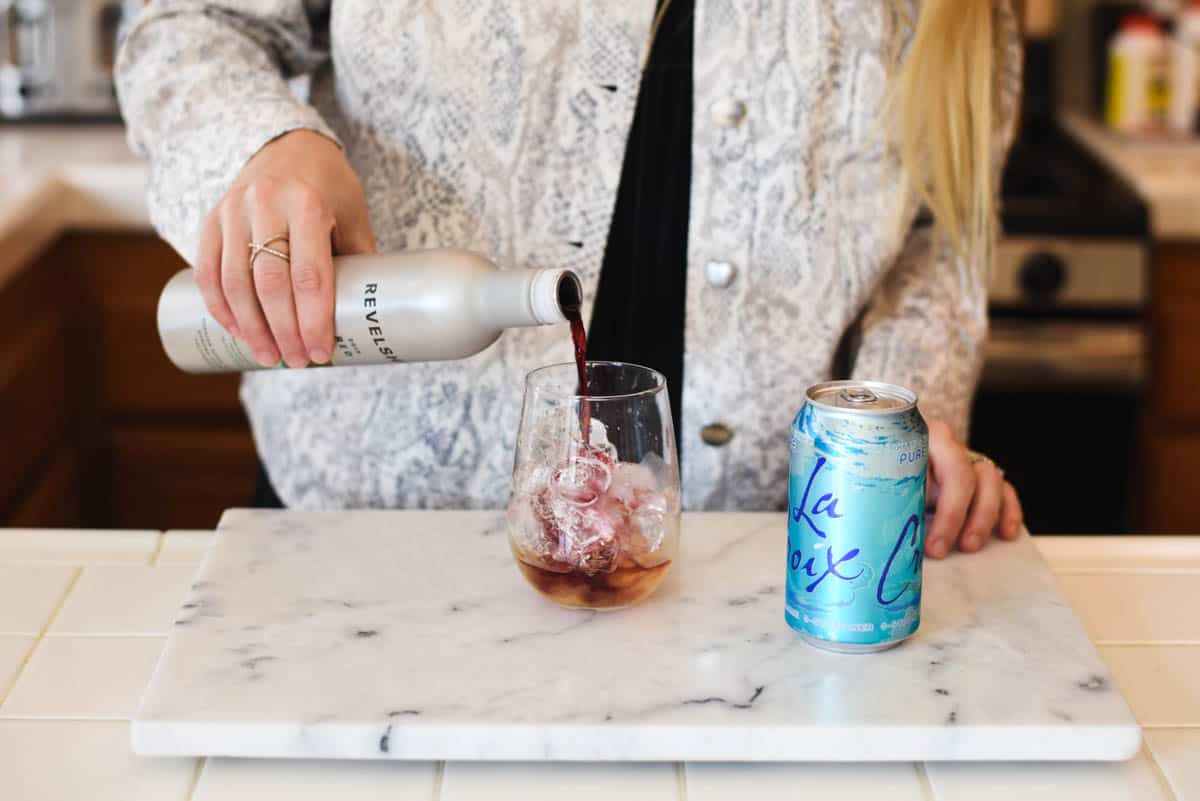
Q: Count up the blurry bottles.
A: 2